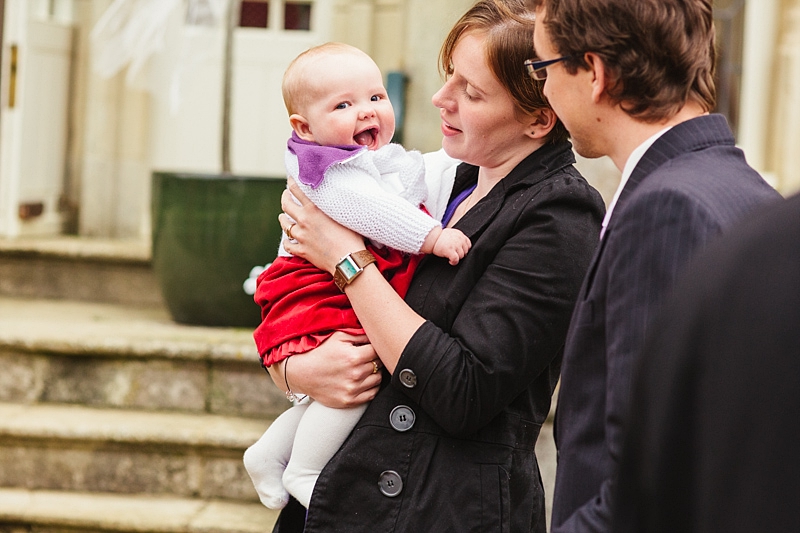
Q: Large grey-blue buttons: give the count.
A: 2